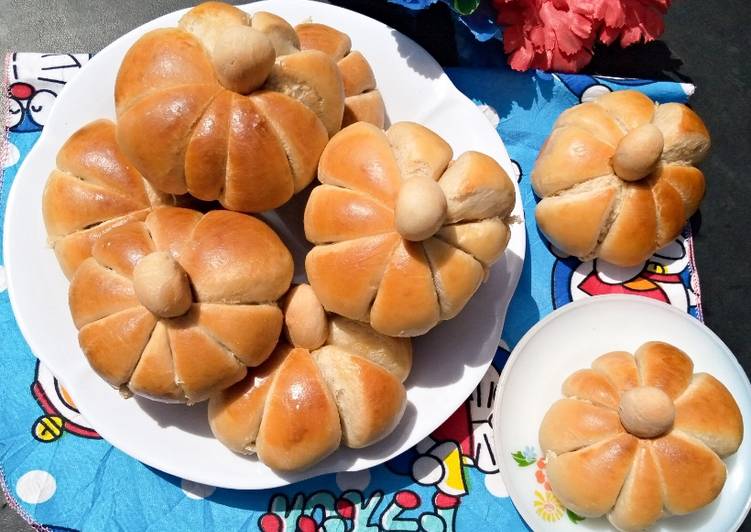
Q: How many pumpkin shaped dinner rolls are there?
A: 8